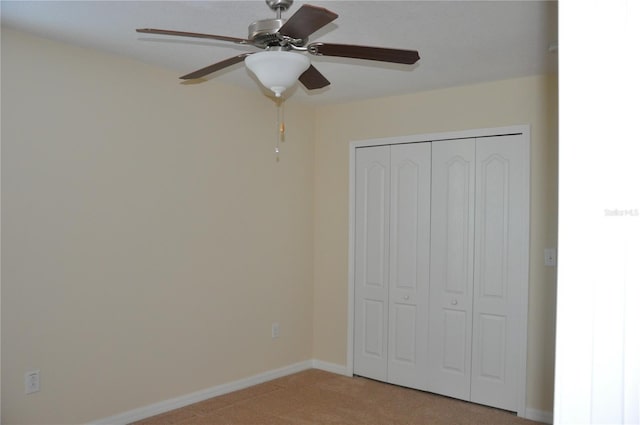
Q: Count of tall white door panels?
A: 4